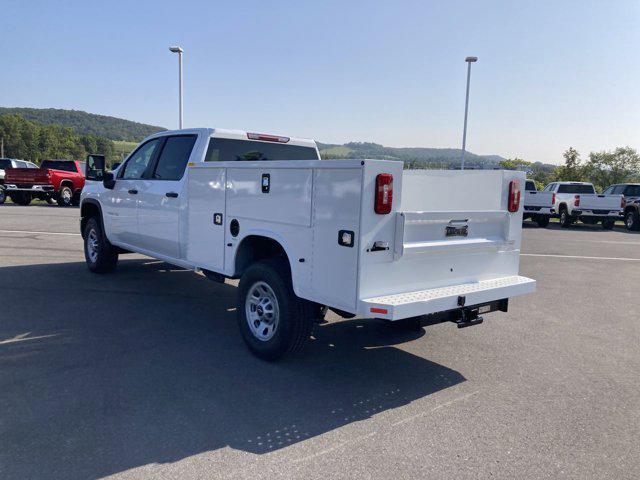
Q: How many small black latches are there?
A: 3